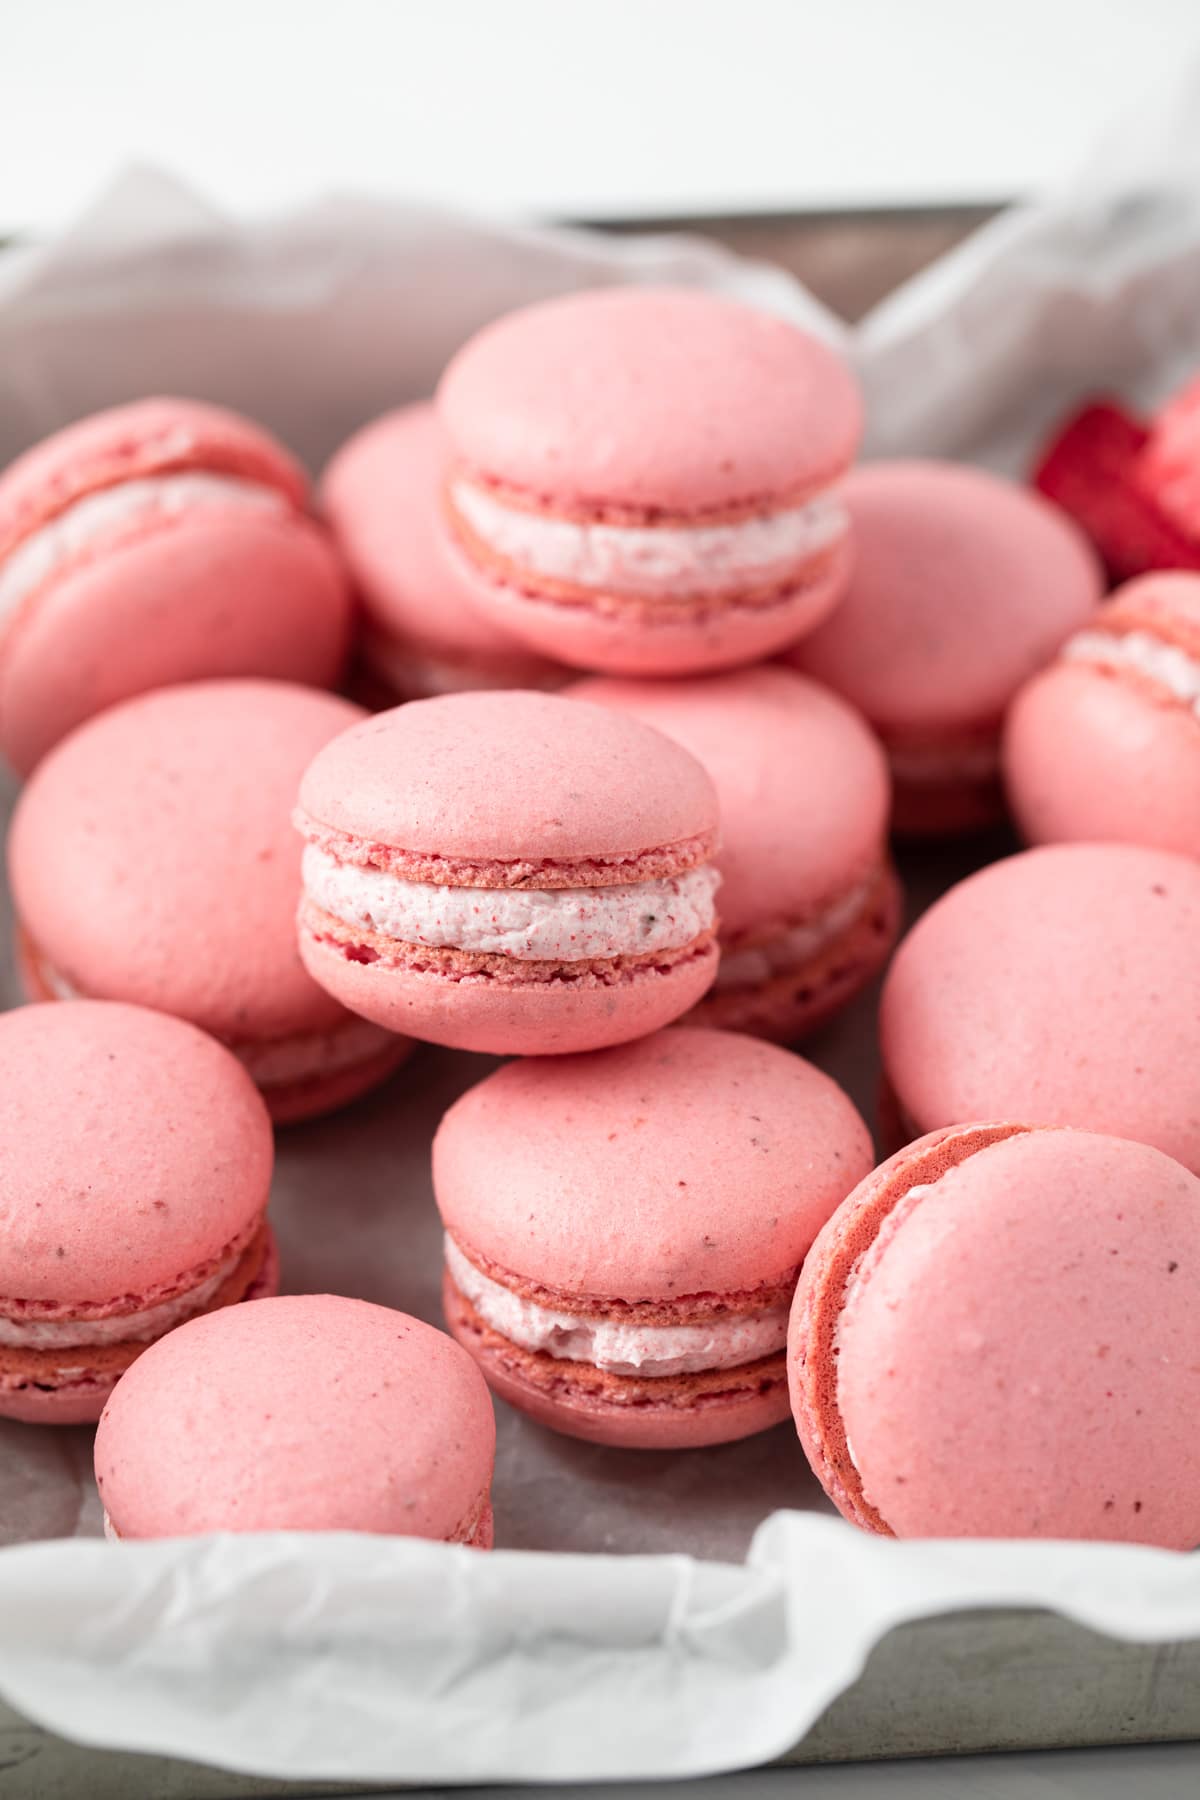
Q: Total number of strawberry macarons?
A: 13